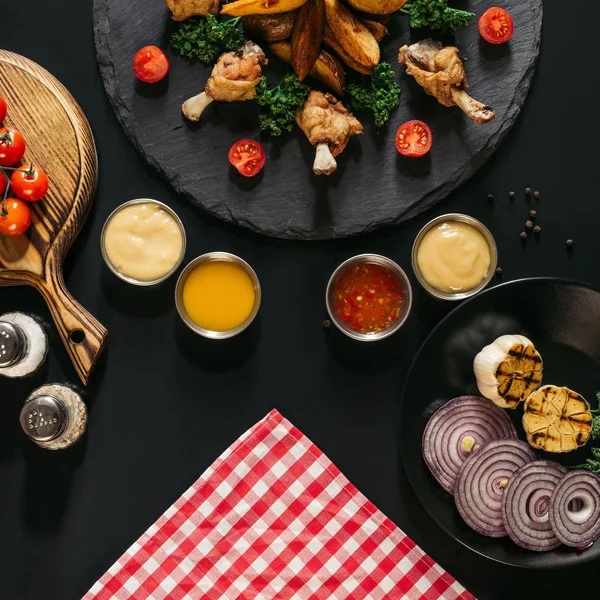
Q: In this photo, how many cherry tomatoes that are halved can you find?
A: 4